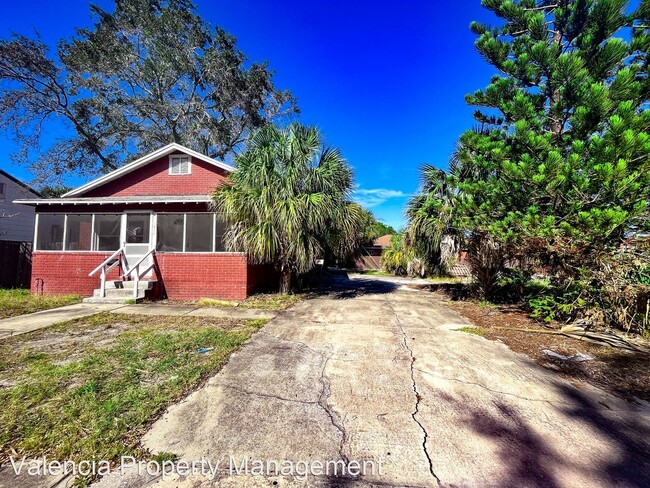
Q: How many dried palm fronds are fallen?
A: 1